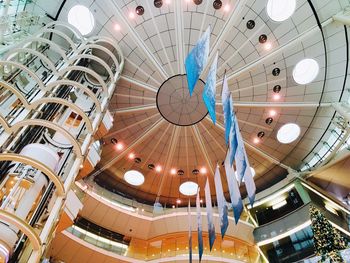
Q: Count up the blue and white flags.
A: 11